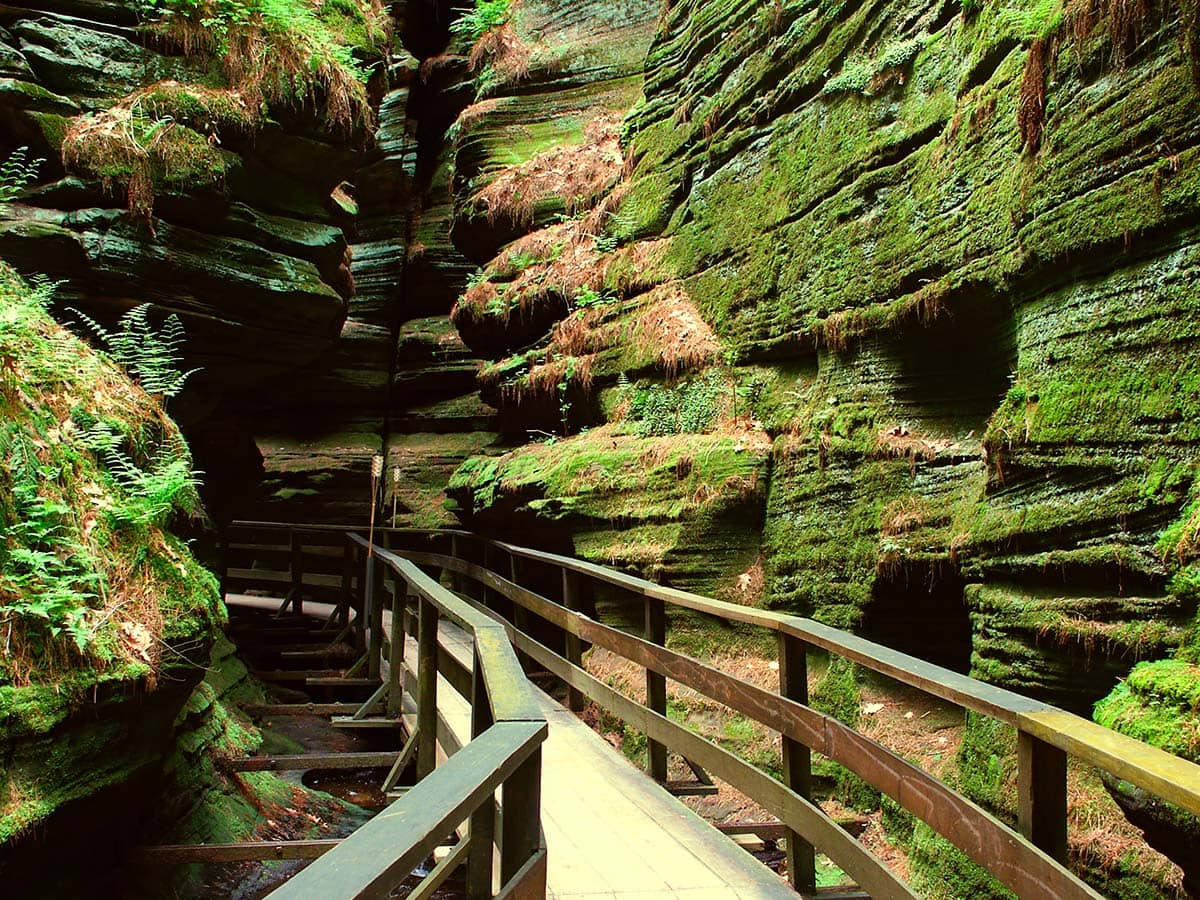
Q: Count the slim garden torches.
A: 2